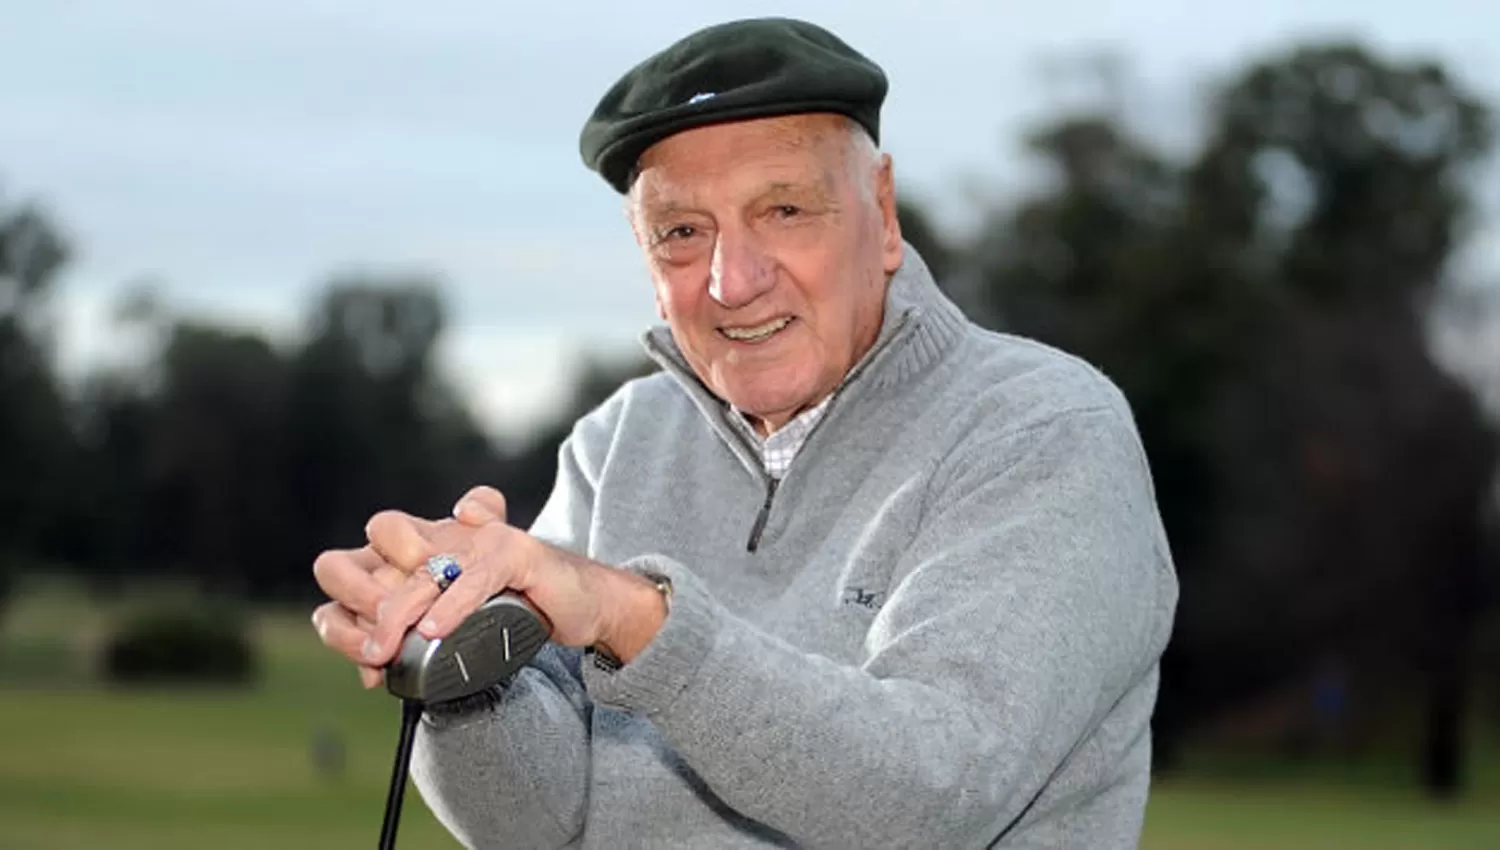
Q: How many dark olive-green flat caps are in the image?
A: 1